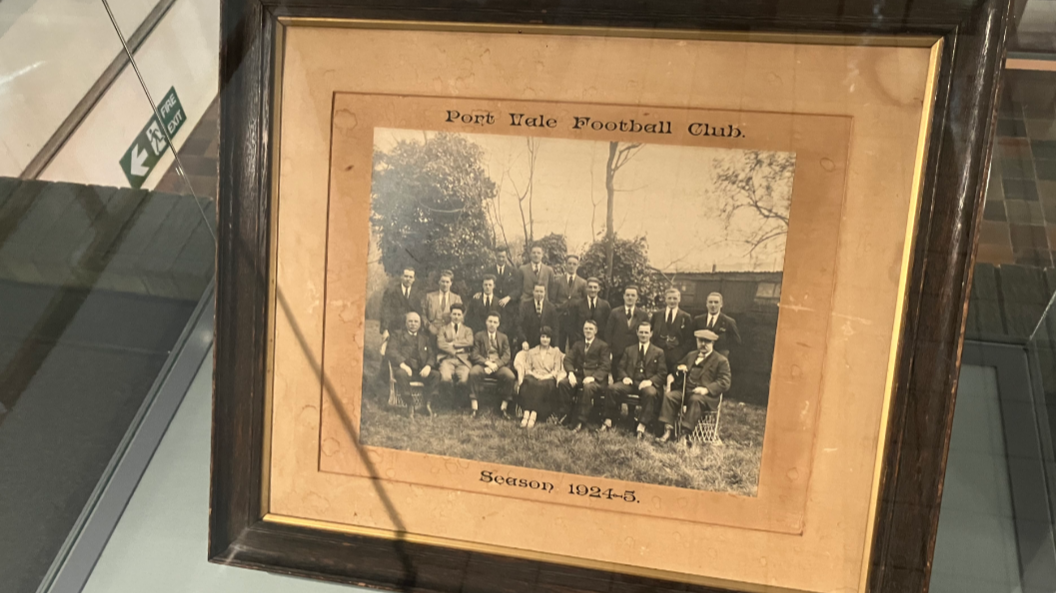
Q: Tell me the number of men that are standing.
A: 11